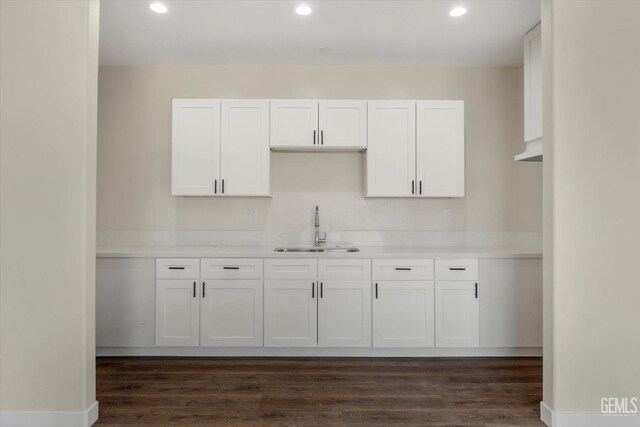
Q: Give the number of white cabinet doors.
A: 12